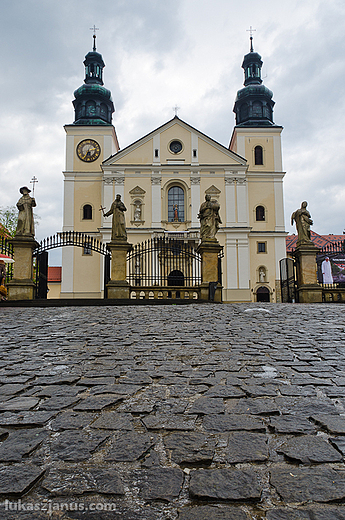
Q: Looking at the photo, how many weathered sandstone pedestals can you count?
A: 4